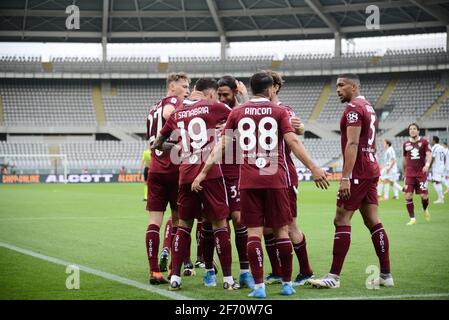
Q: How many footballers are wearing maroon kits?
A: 7